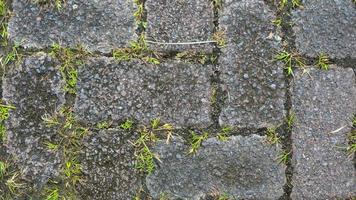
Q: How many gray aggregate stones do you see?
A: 9